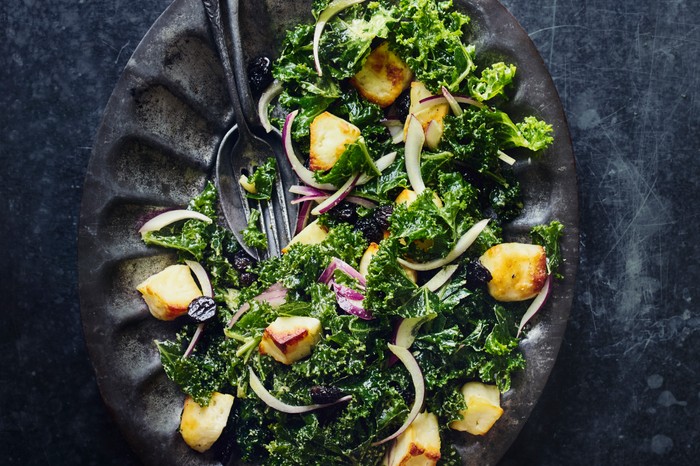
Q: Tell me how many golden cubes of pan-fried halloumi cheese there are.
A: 12